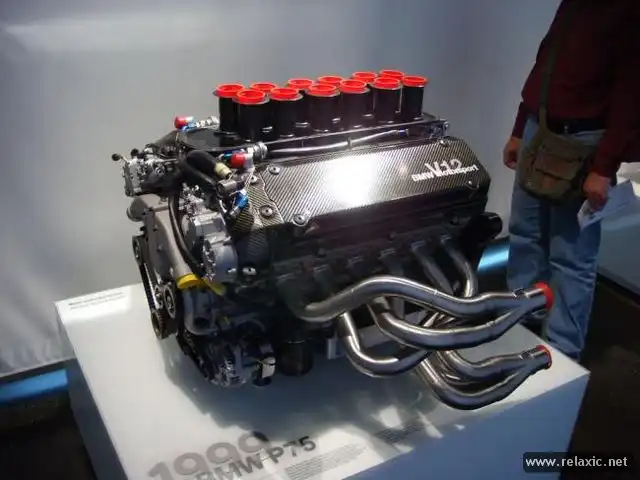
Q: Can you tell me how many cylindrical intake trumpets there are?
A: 12